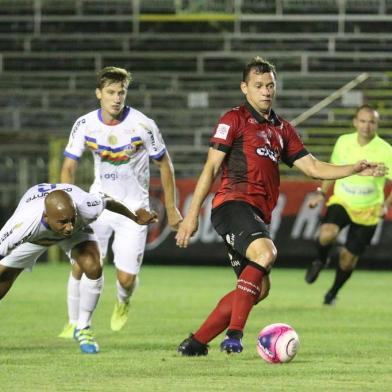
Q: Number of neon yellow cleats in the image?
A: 2